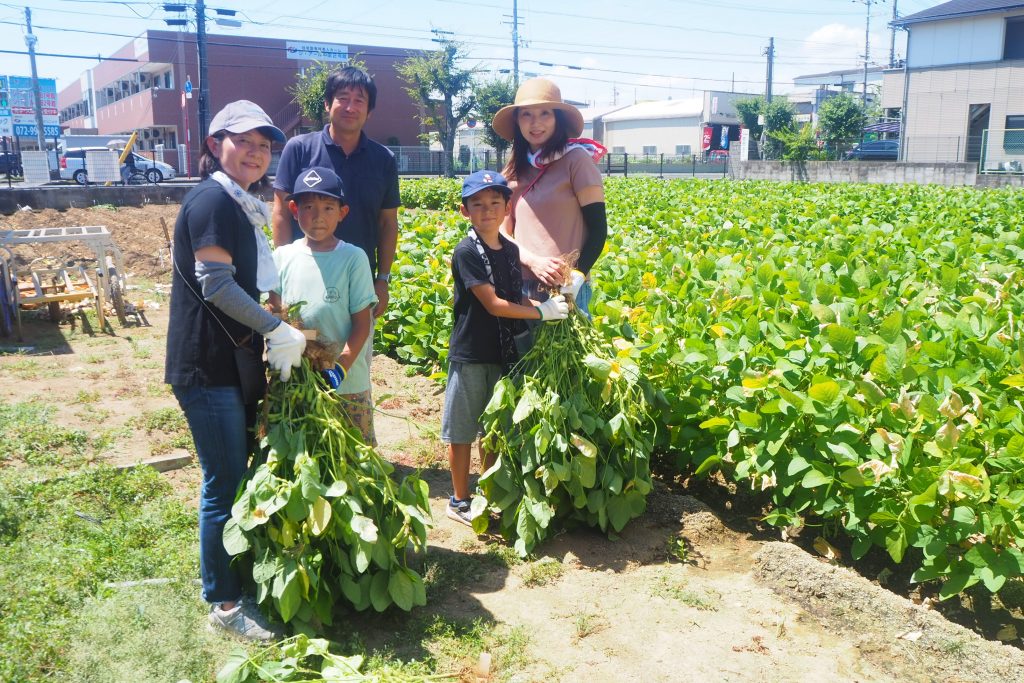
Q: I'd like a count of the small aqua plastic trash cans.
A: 0